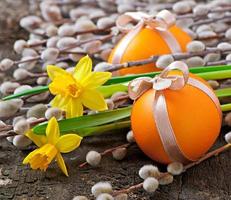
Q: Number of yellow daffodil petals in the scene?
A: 11